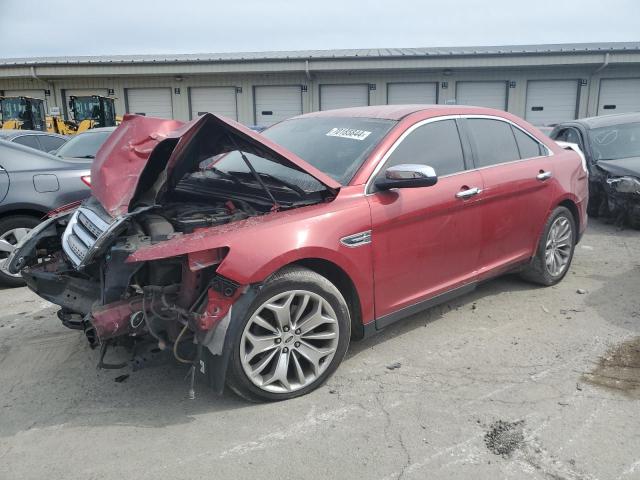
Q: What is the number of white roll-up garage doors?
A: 10